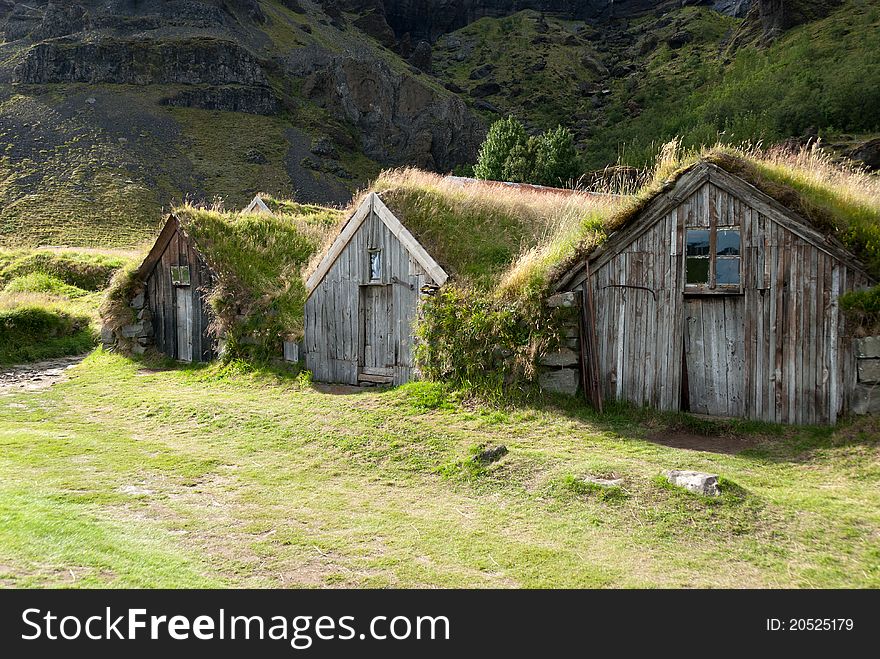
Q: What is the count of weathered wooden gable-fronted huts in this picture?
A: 3